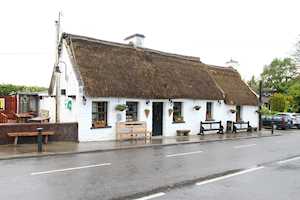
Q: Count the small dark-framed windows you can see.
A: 5